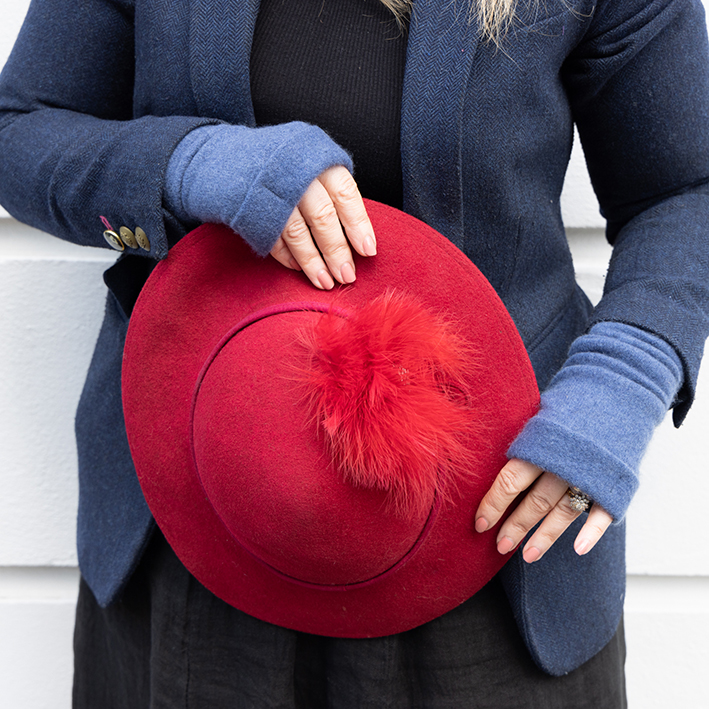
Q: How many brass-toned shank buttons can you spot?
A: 3